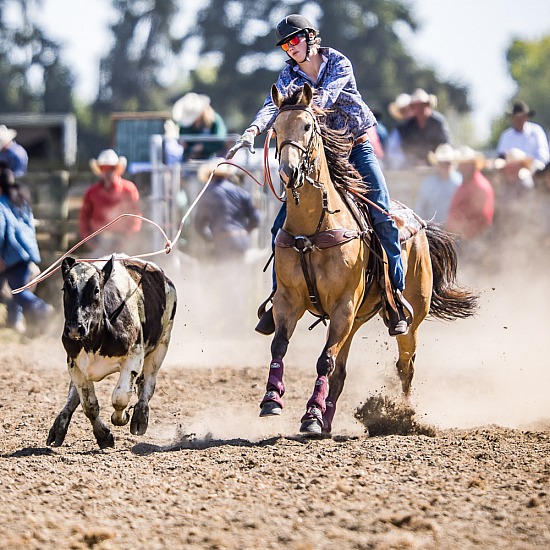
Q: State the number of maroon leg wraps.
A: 3